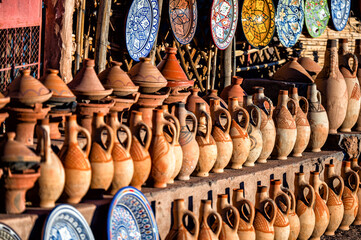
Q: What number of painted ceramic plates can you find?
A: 10